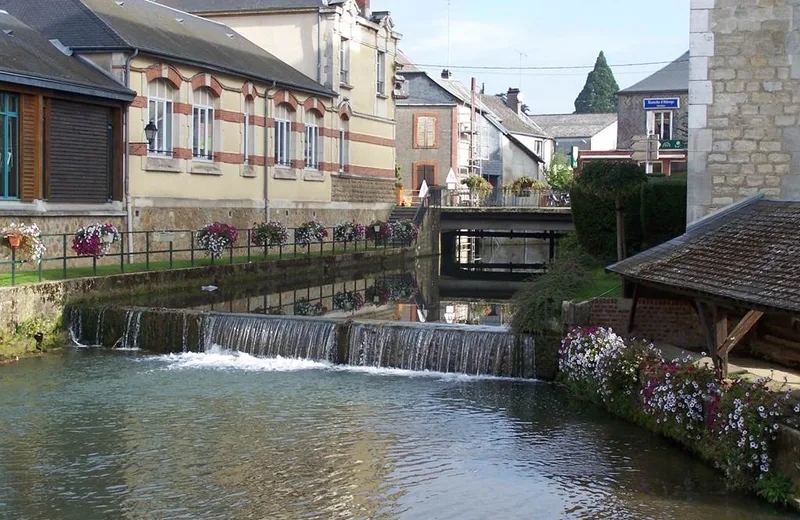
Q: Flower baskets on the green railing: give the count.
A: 8